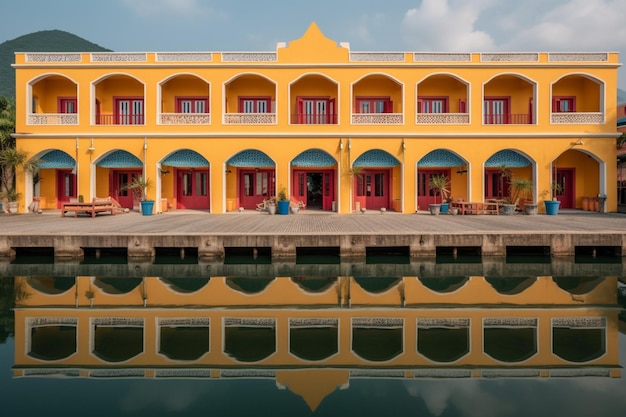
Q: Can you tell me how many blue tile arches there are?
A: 8